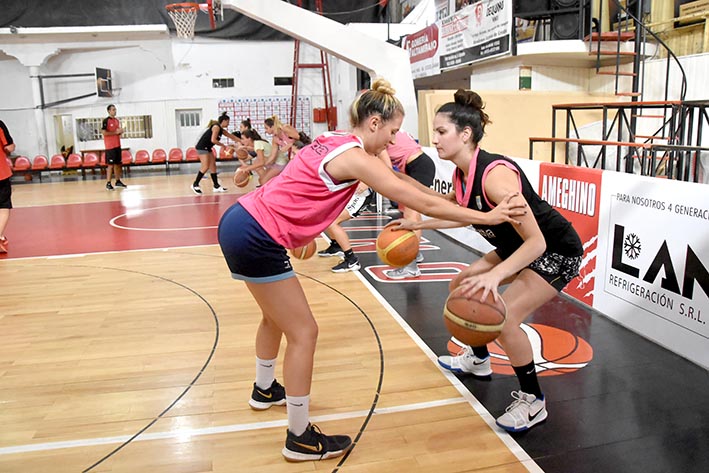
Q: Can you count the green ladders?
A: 0